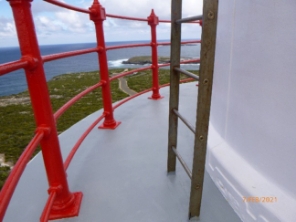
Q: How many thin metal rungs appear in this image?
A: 4